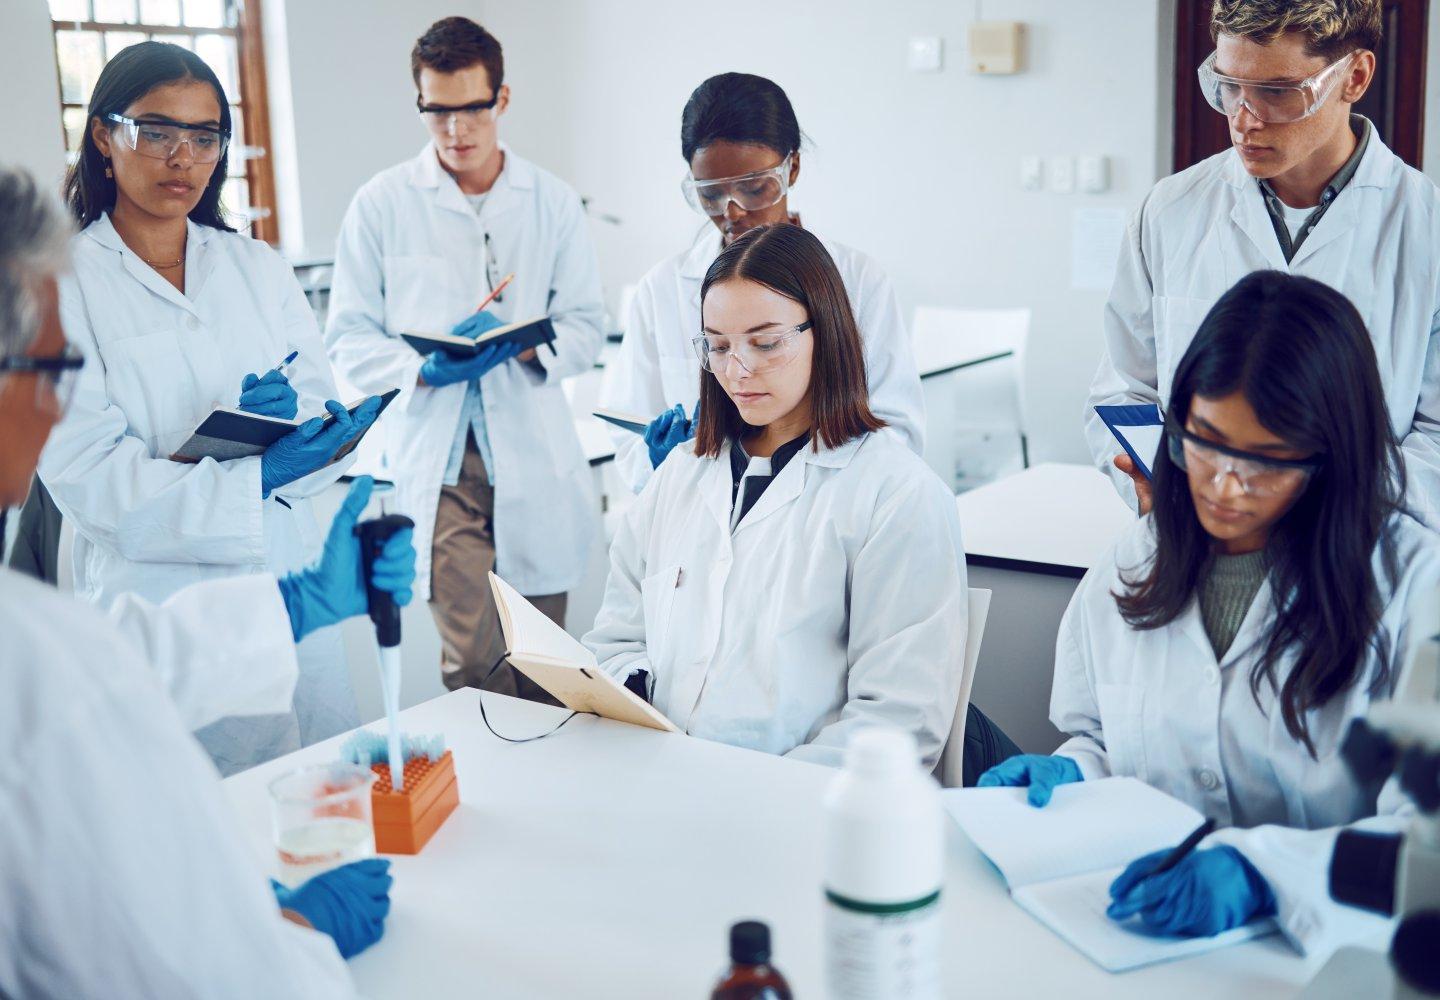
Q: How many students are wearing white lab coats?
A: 6